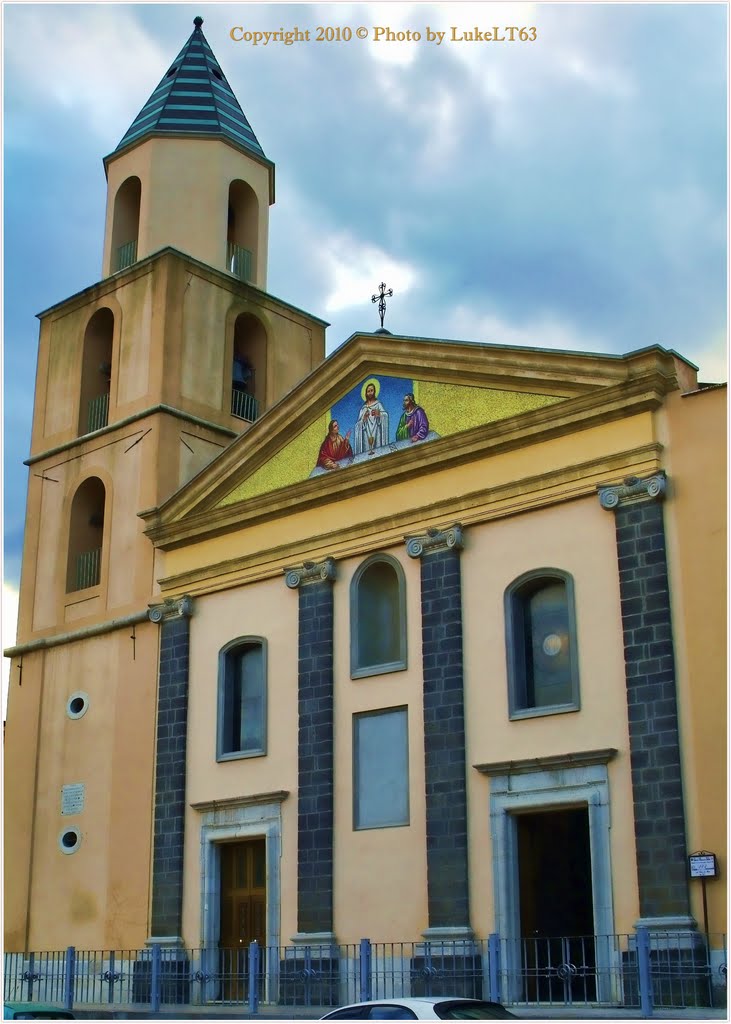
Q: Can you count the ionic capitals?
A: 4